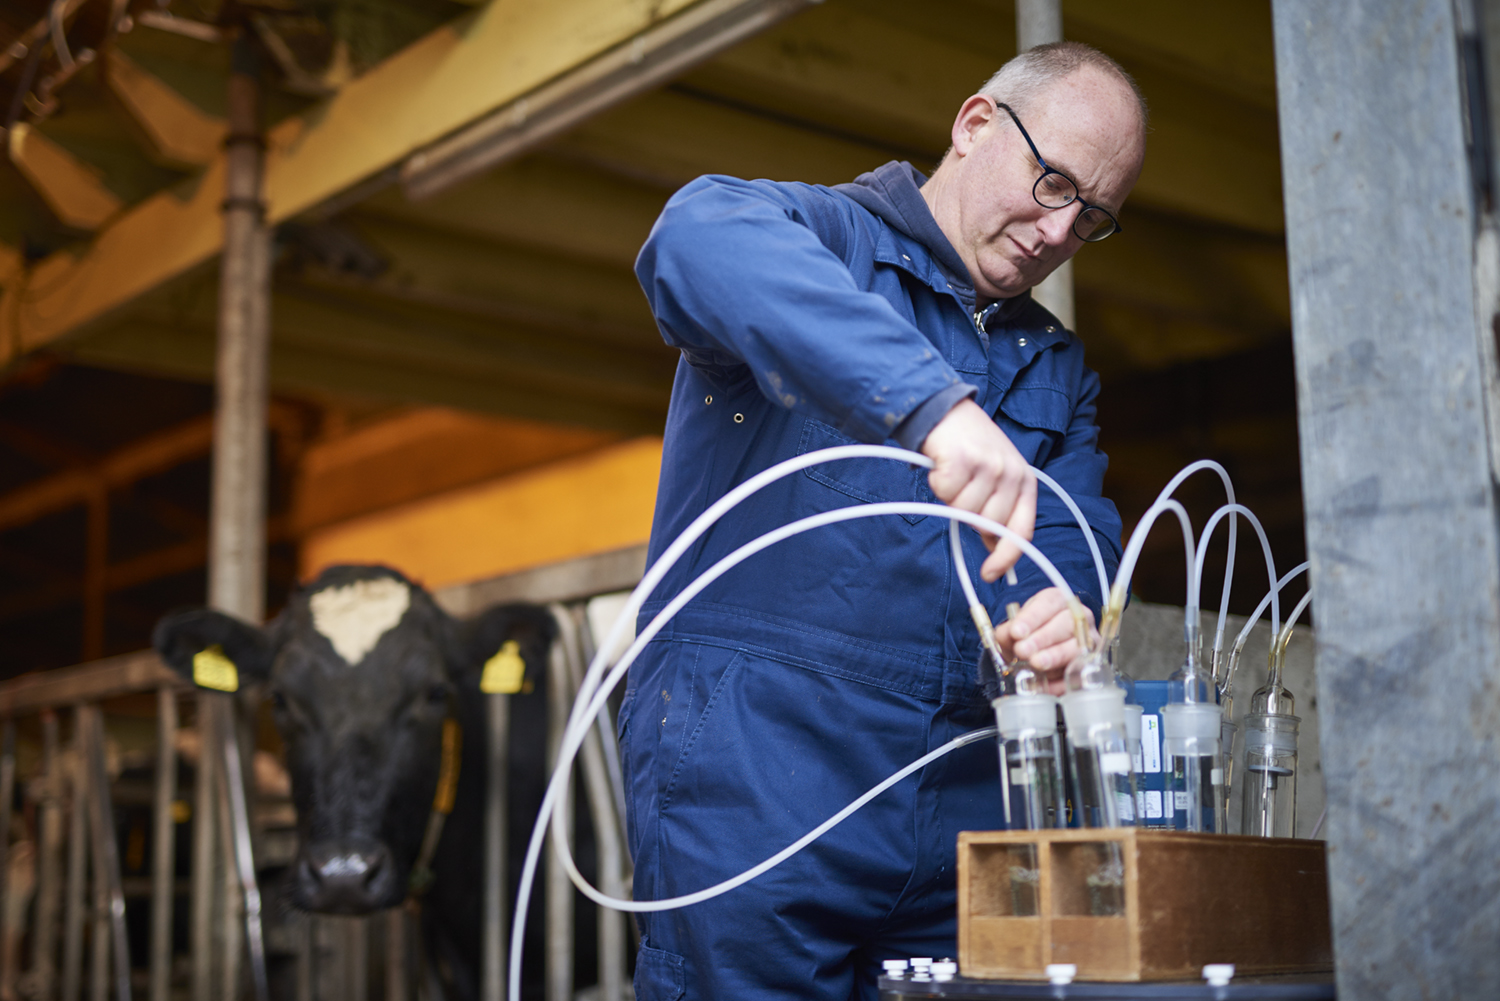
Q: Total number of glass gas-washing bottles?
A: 6